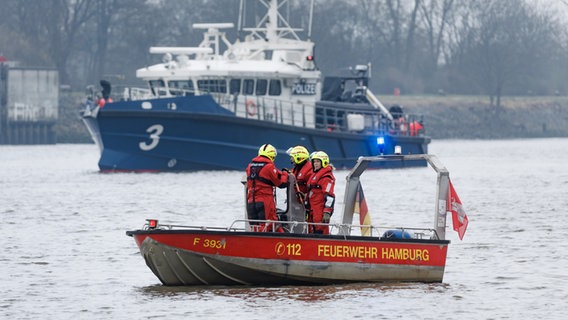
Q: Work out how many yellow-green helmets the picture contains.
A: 3